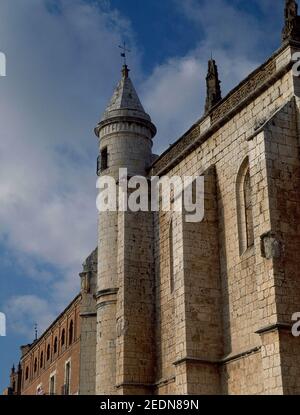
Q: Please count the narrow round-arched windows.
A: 7